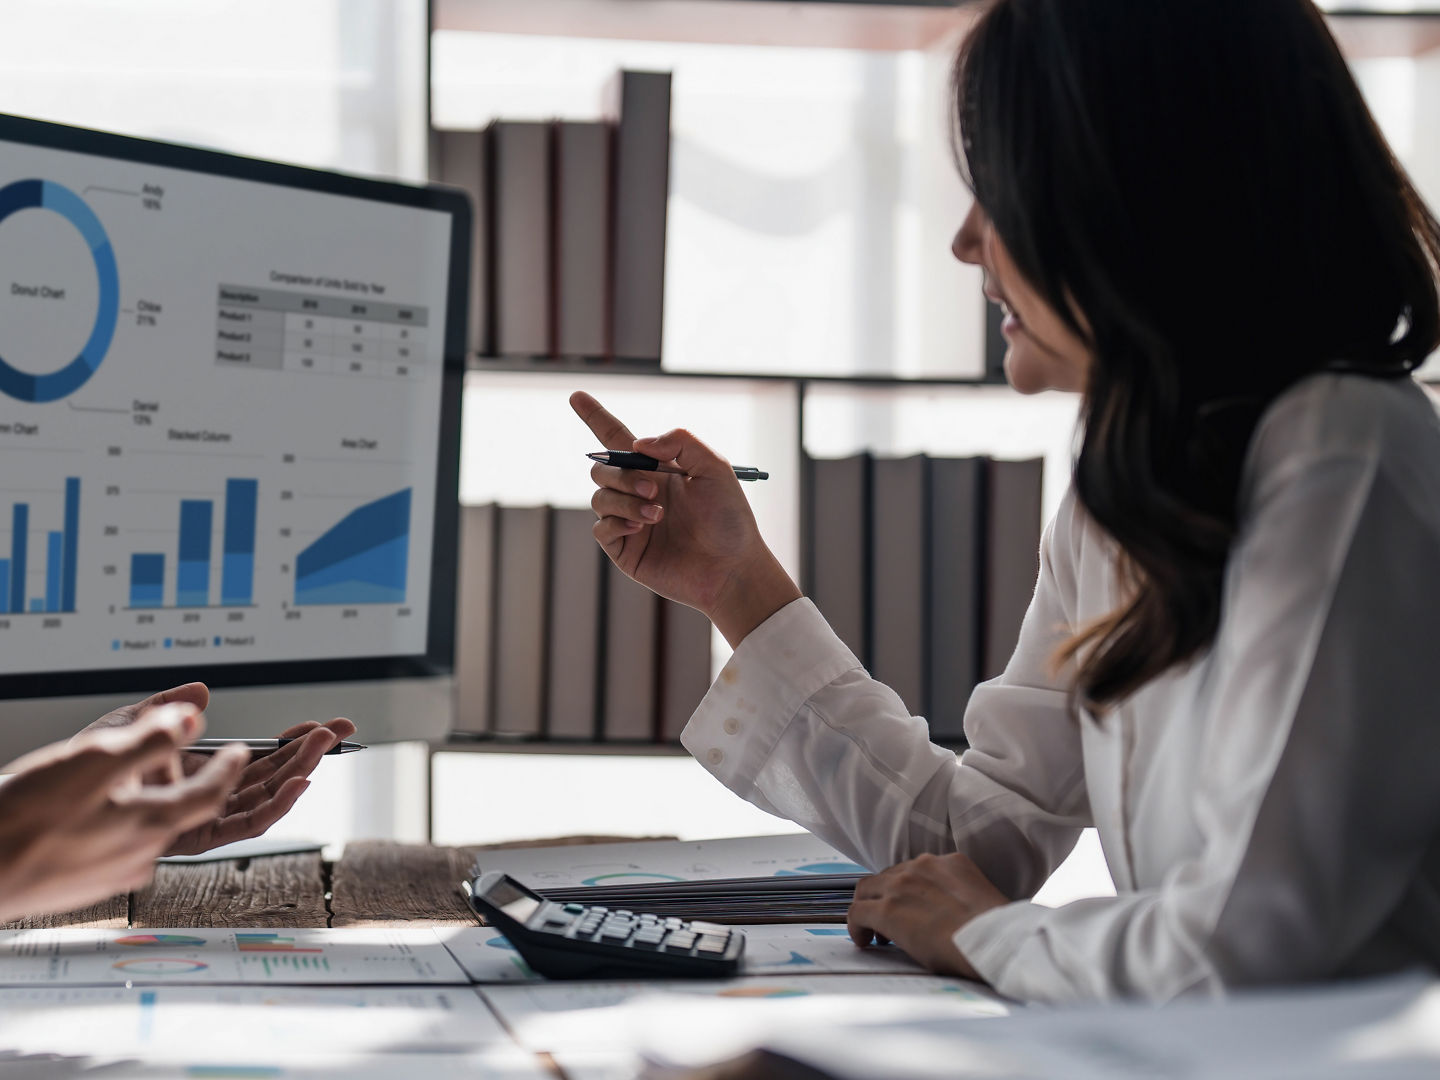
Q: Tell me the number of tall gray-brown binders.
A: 13